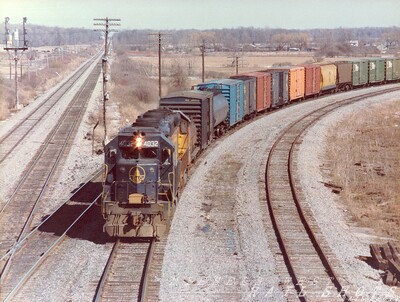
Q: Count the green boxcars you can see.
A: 3